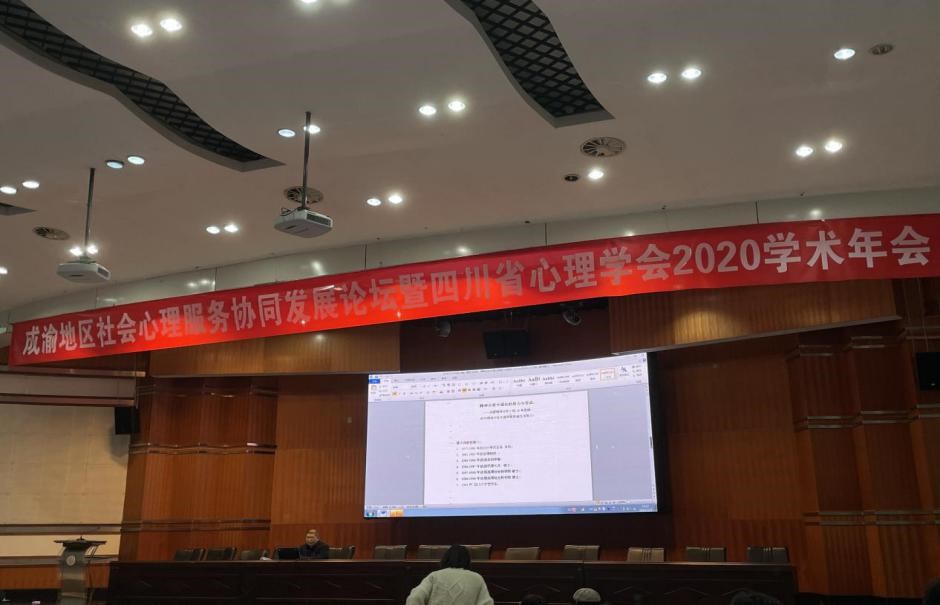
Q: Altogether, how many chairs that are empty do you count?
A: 12